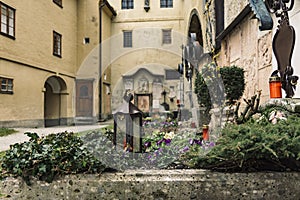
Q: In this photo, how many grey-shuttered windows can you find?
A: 2